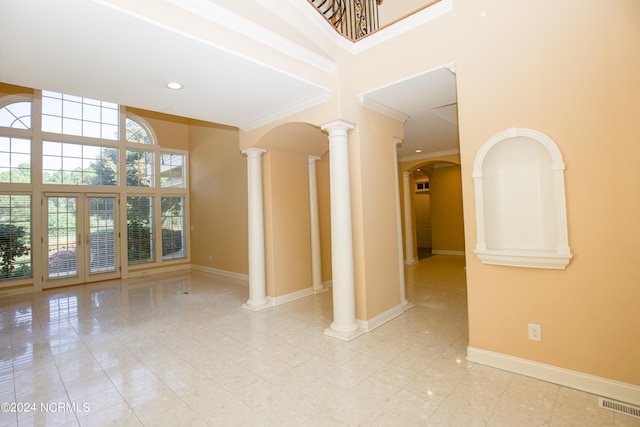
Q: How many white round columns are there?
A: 5